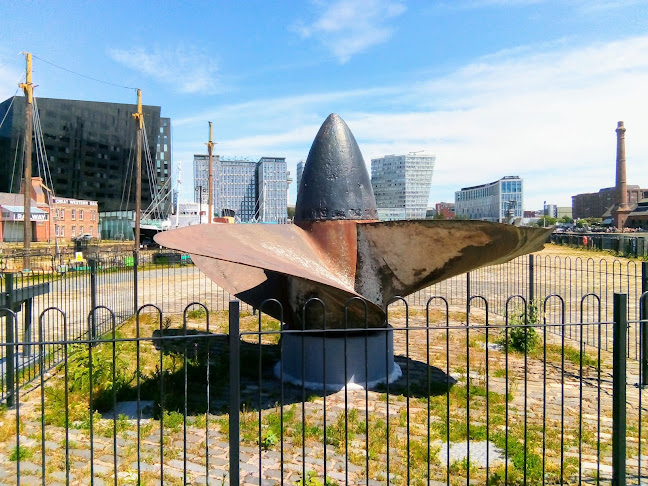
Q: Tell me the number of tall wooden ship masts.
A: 3